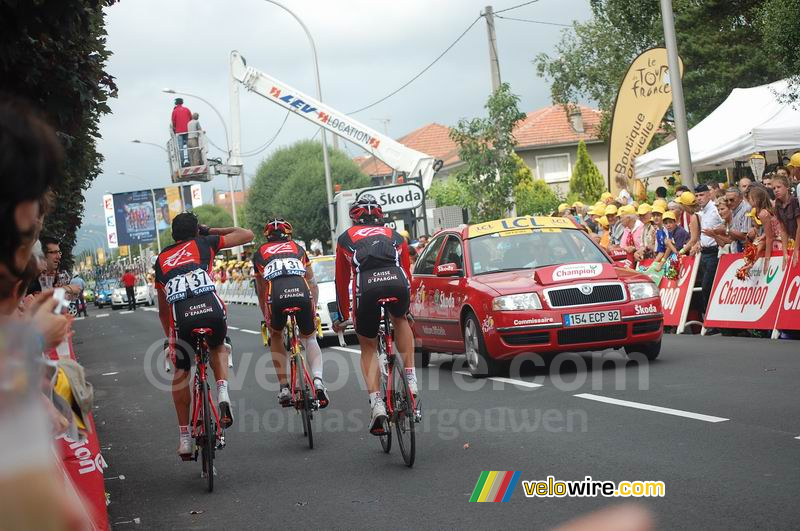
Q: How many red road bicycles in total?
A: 3